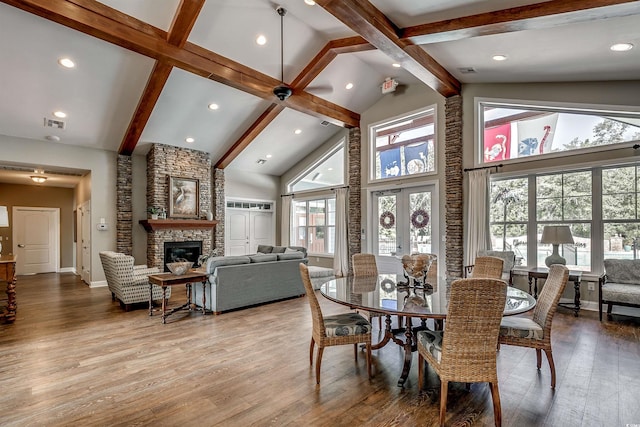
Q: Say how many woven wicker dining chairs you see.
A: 6